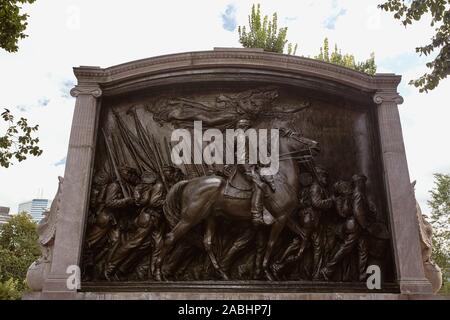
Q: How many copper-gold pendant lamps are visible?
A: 0